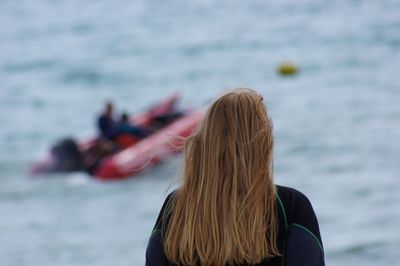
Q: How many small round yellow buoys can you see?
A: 1